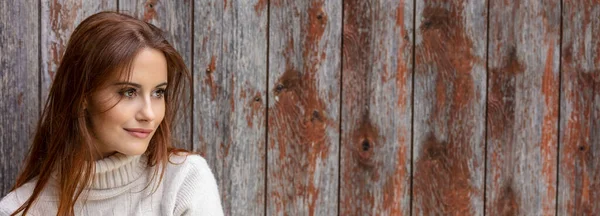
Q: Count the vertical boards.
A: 9